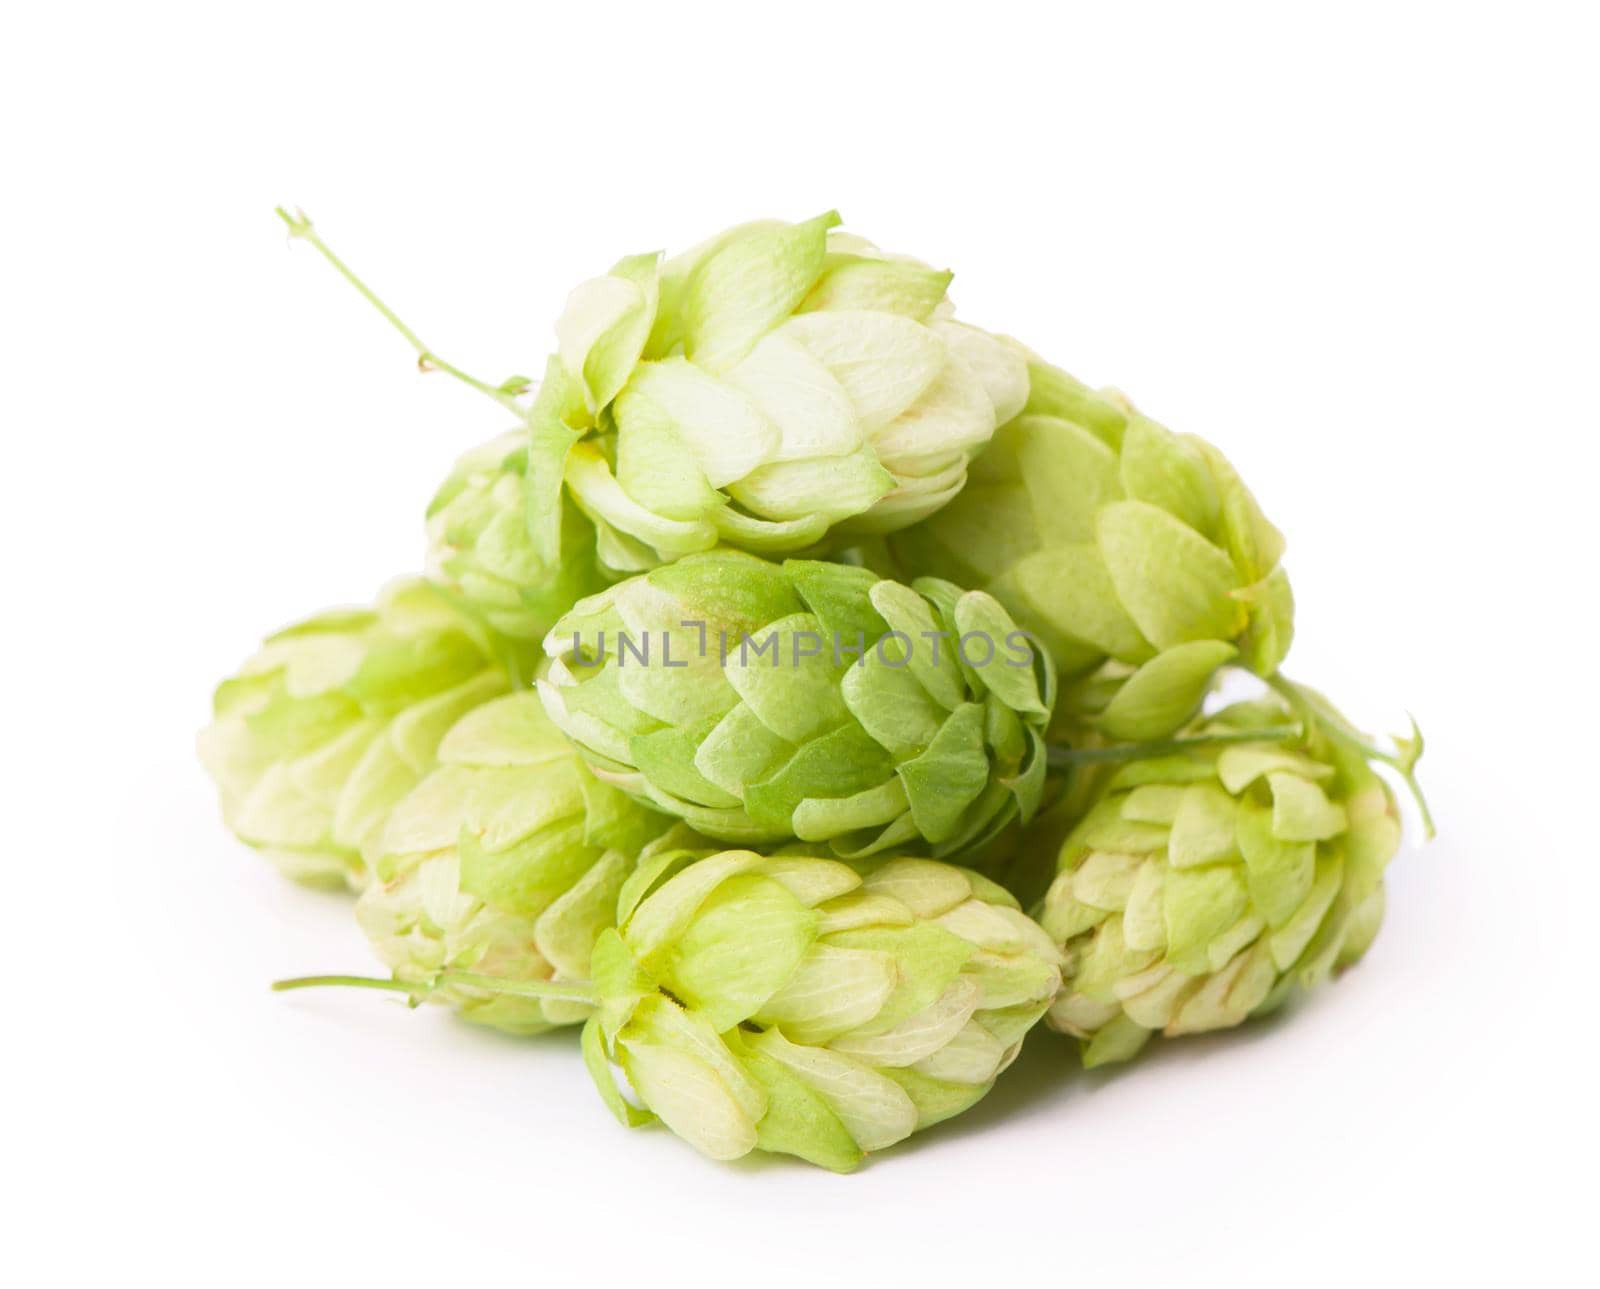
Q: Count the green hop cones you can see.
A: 8